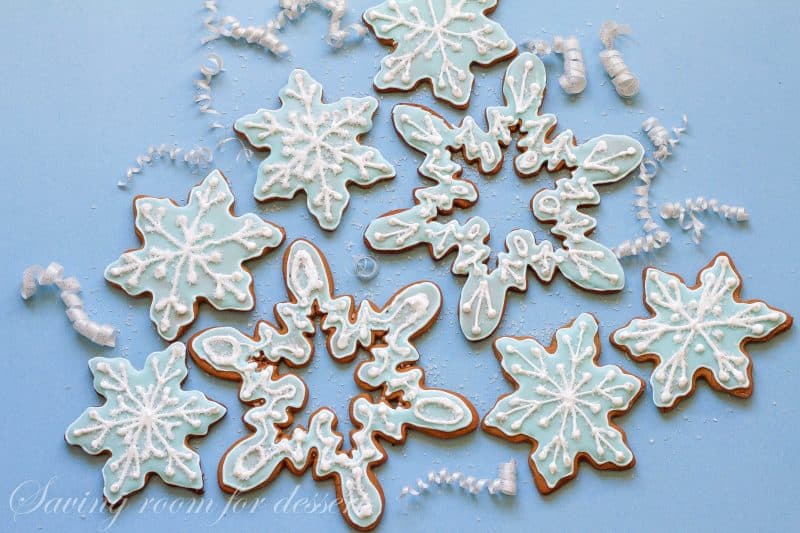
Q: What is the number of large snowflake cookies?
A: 2